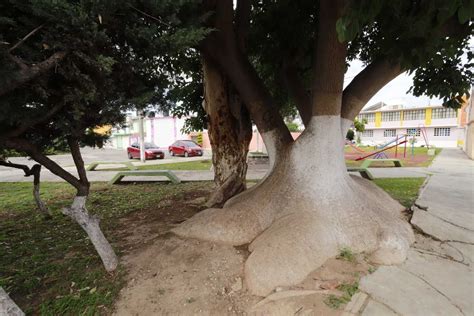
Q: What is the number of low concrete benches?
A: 4